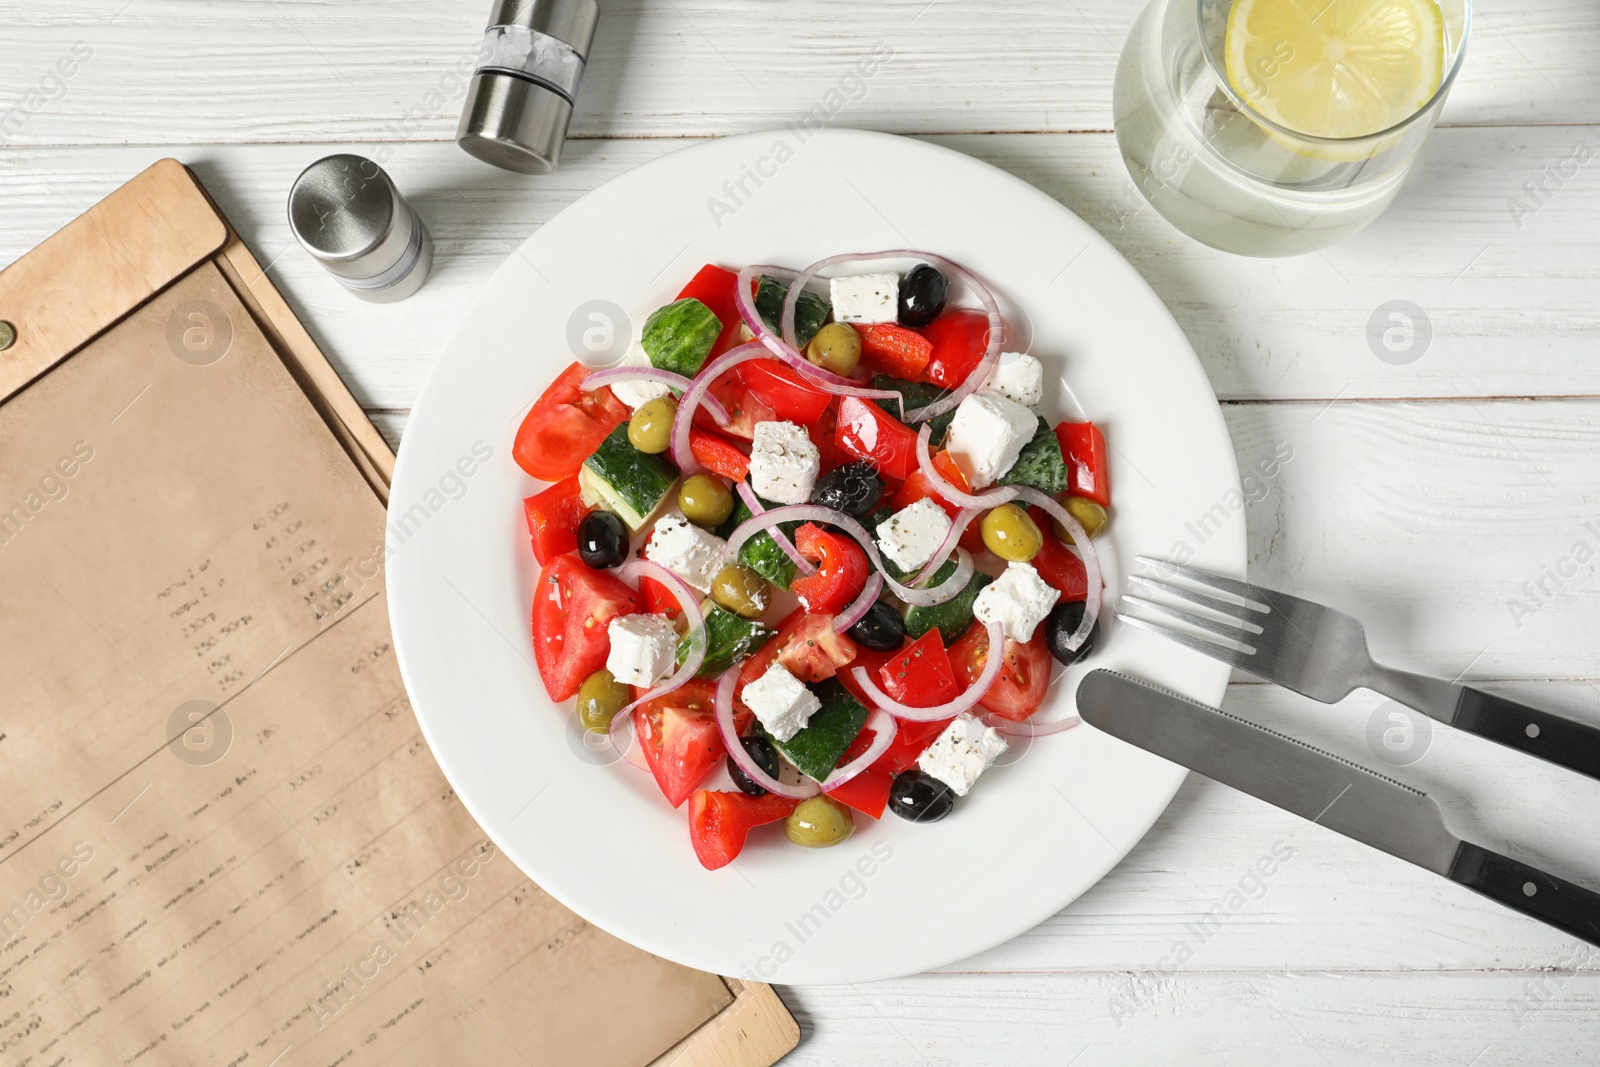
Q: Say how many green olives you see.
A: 8